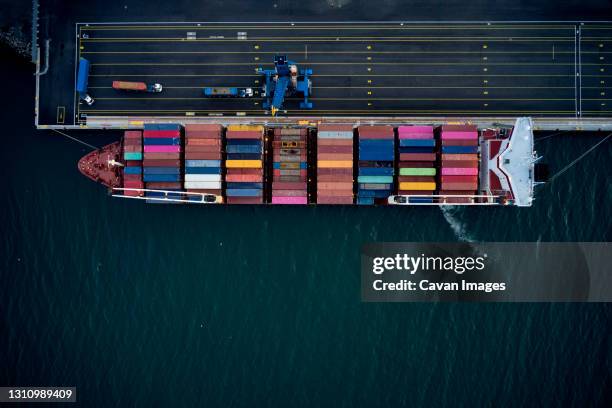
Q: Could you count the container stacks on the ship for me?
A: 9